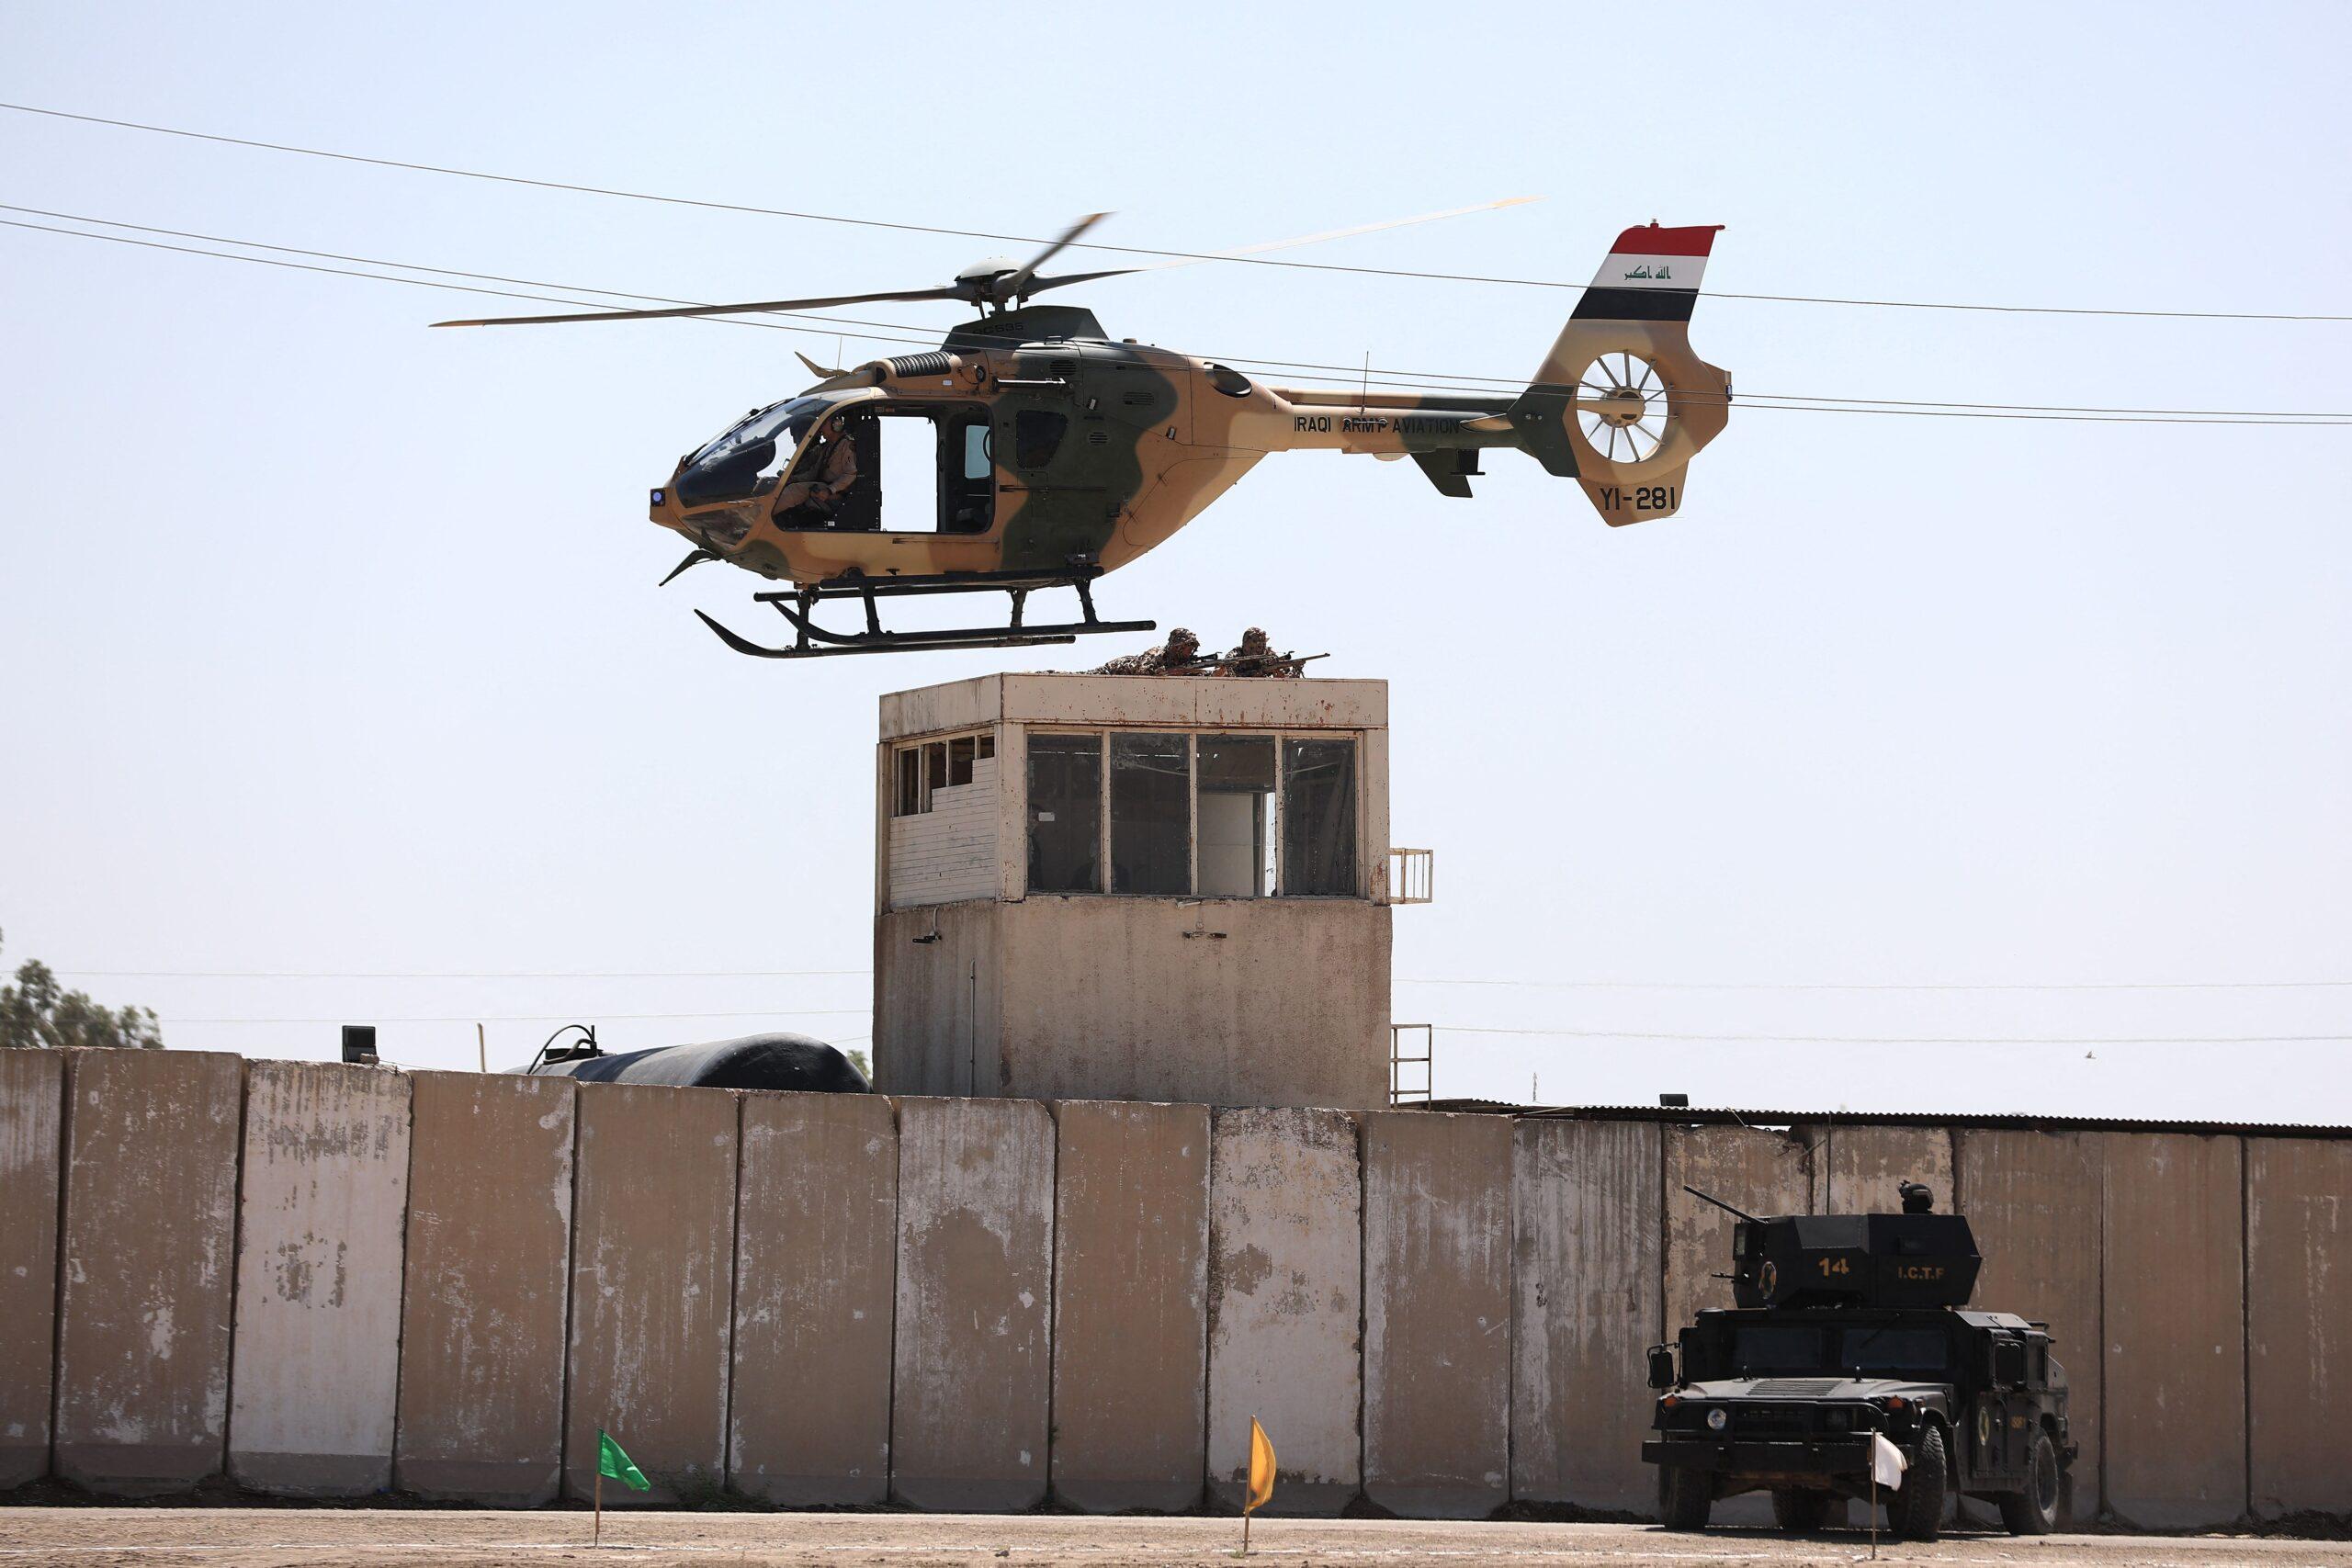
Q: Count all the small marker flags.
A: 3